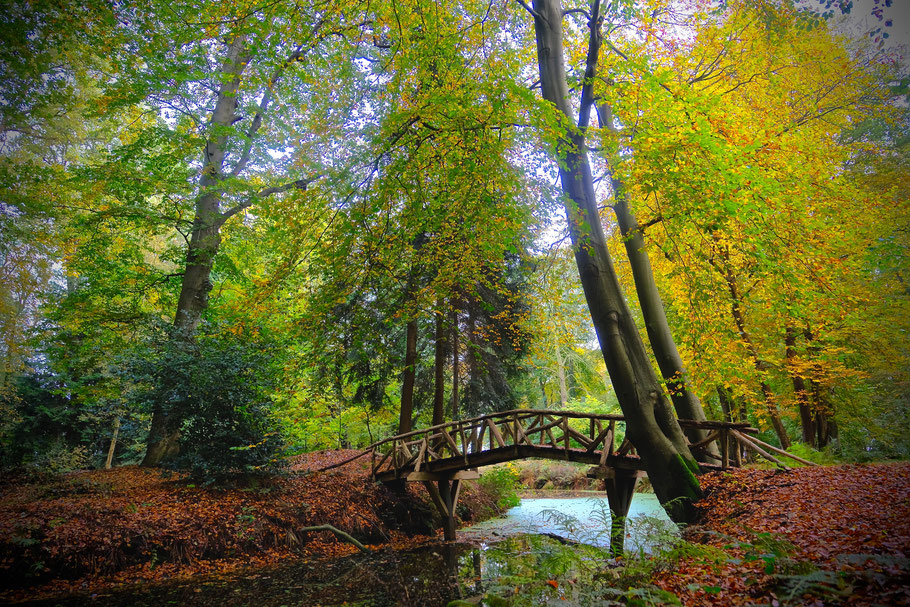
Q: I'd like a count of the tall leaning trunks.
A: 2